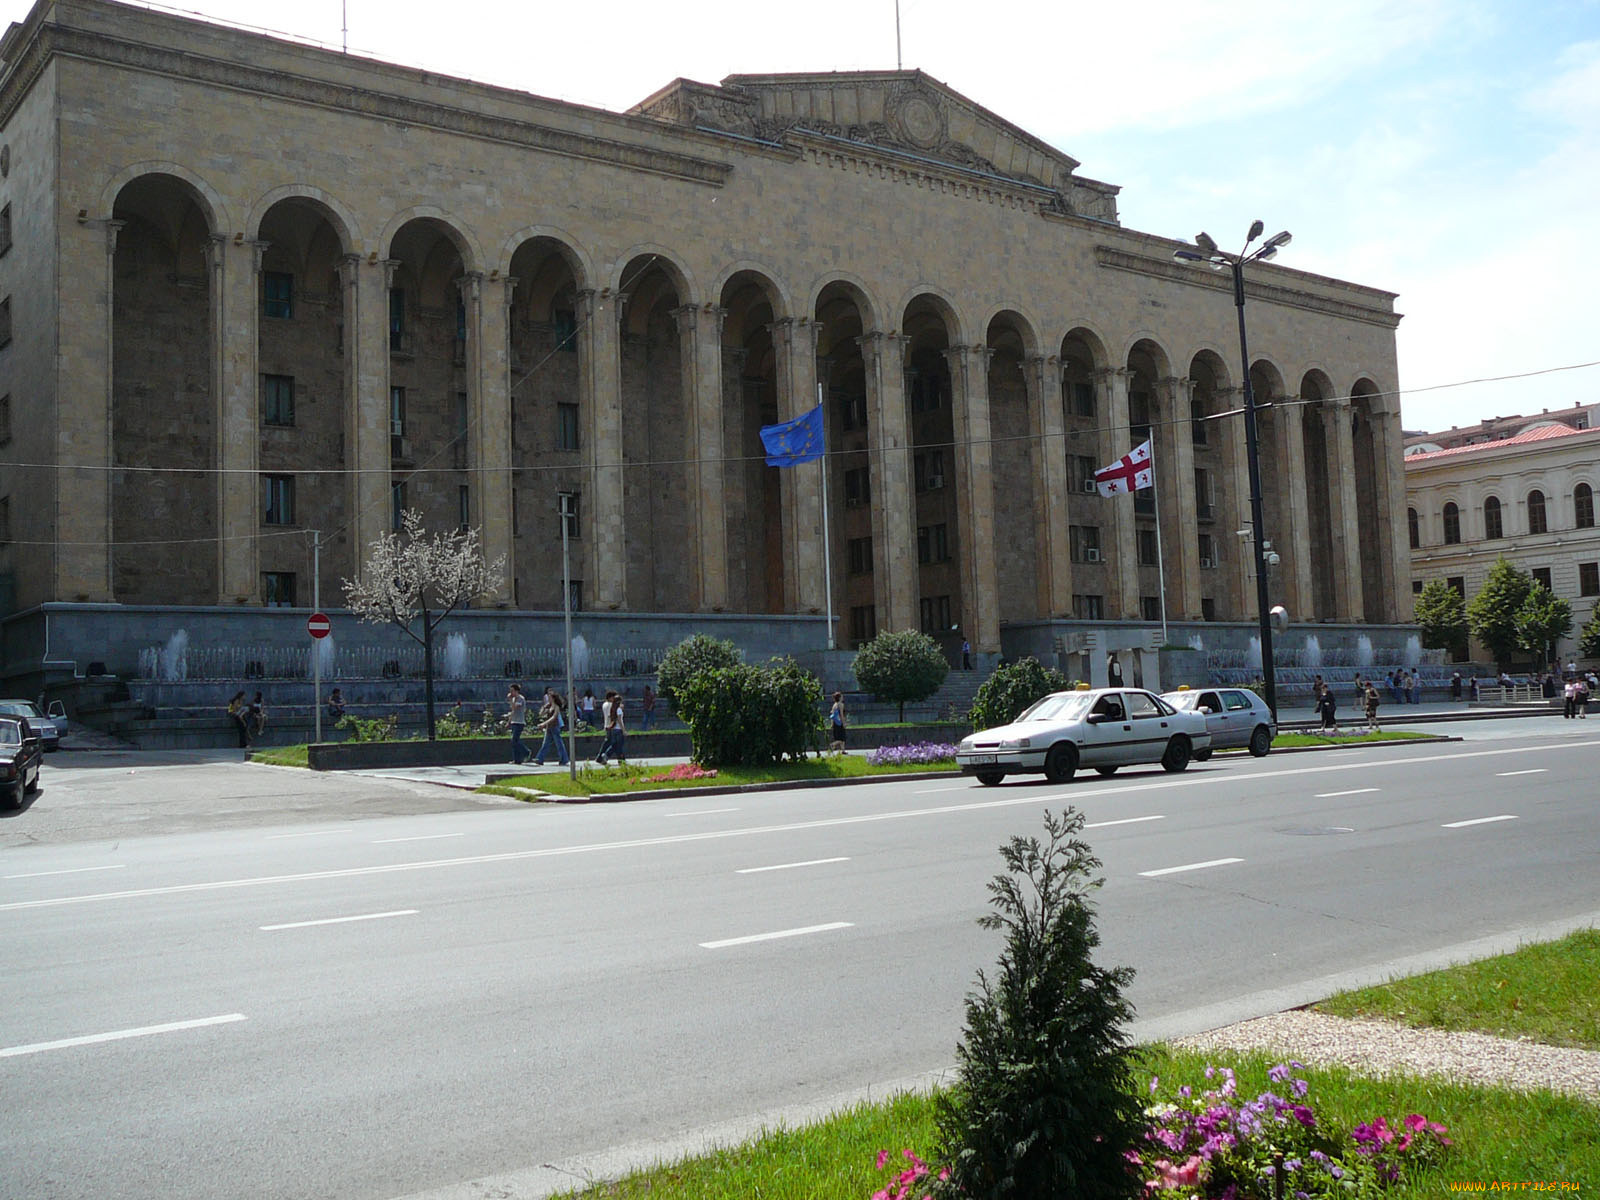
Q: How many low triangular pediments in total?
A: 1